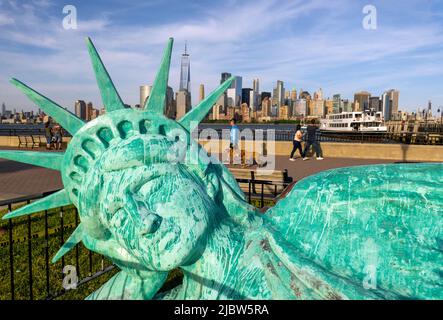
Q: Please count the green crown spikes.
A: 7